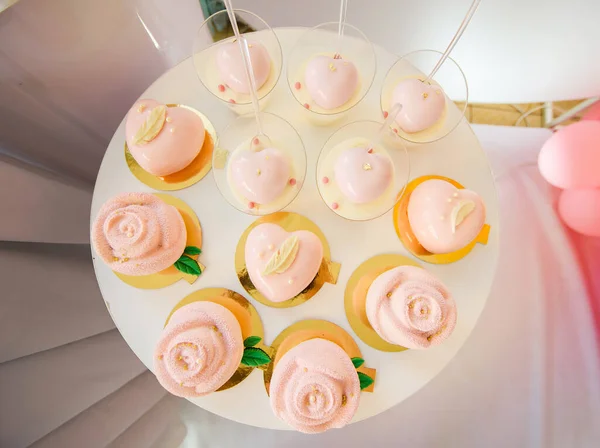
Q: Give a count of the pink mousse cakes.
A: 12